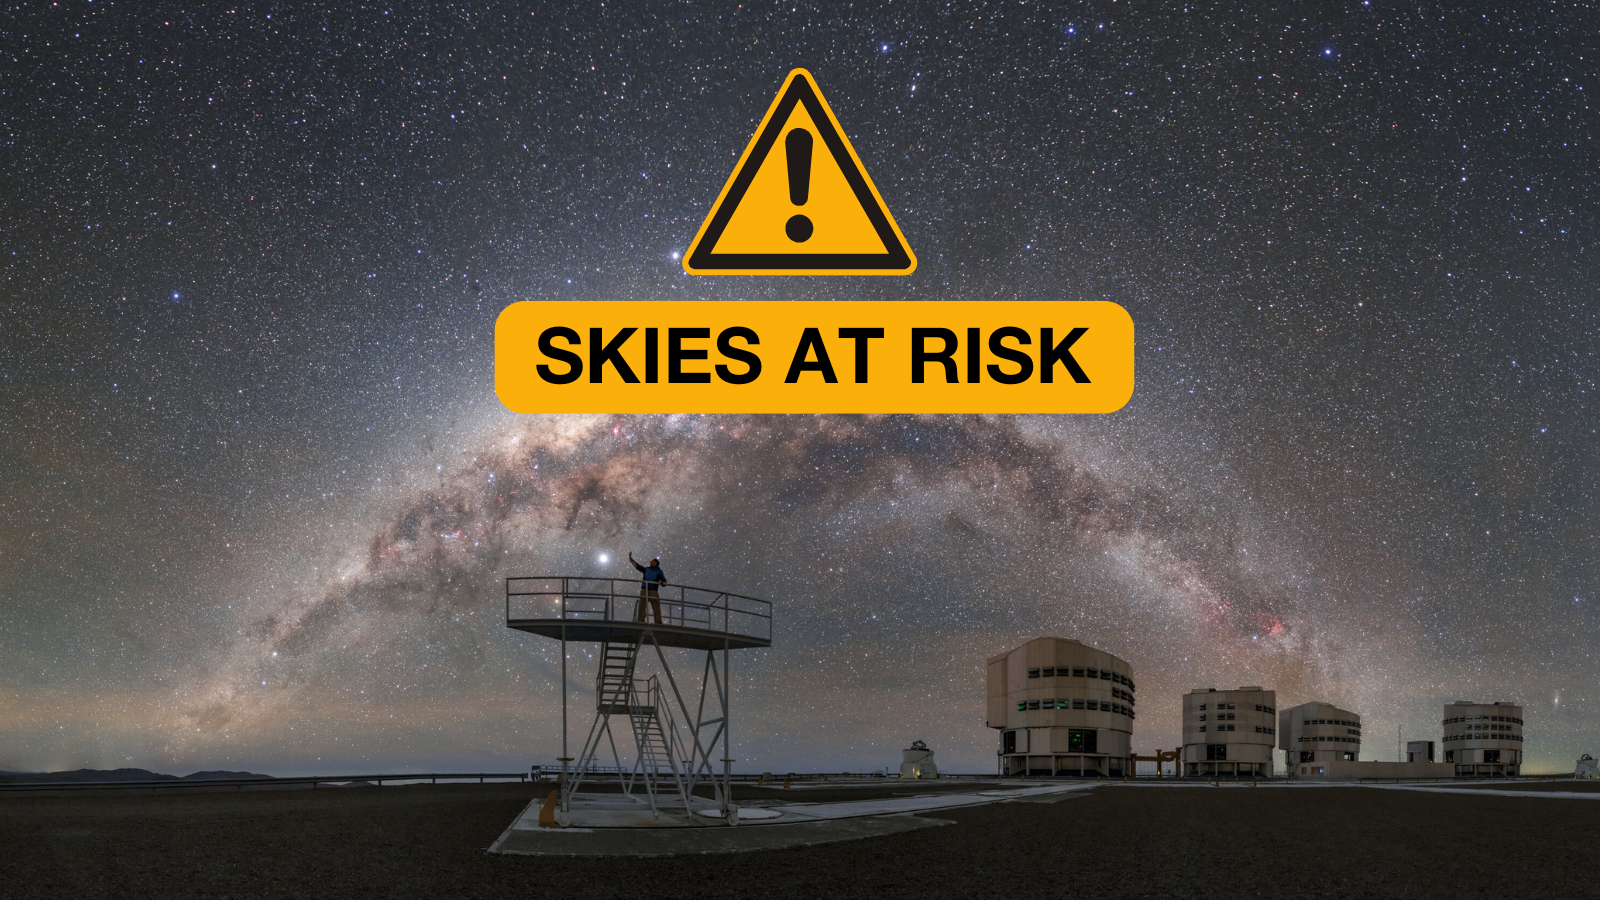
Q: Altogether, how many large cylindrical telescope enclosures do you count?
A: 4